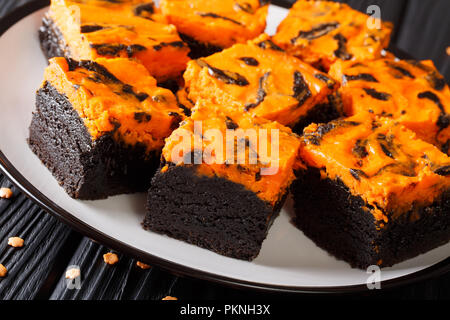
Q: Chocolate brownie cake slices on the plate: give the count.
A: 8